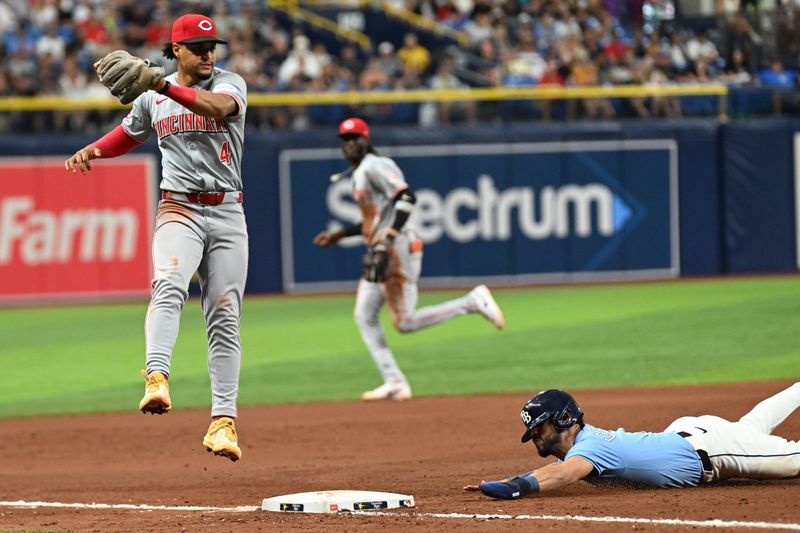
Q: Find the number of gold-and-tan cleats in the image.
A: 2